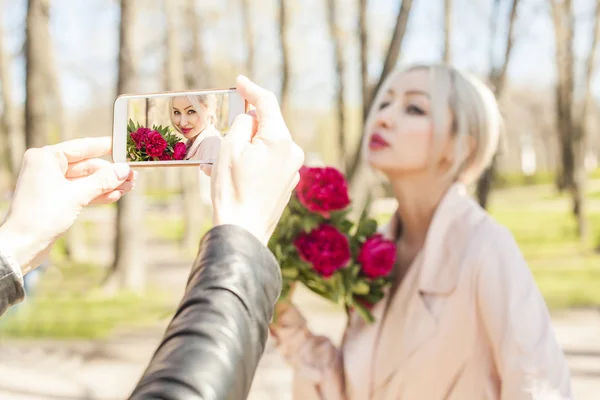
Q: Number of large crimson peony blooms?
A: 3